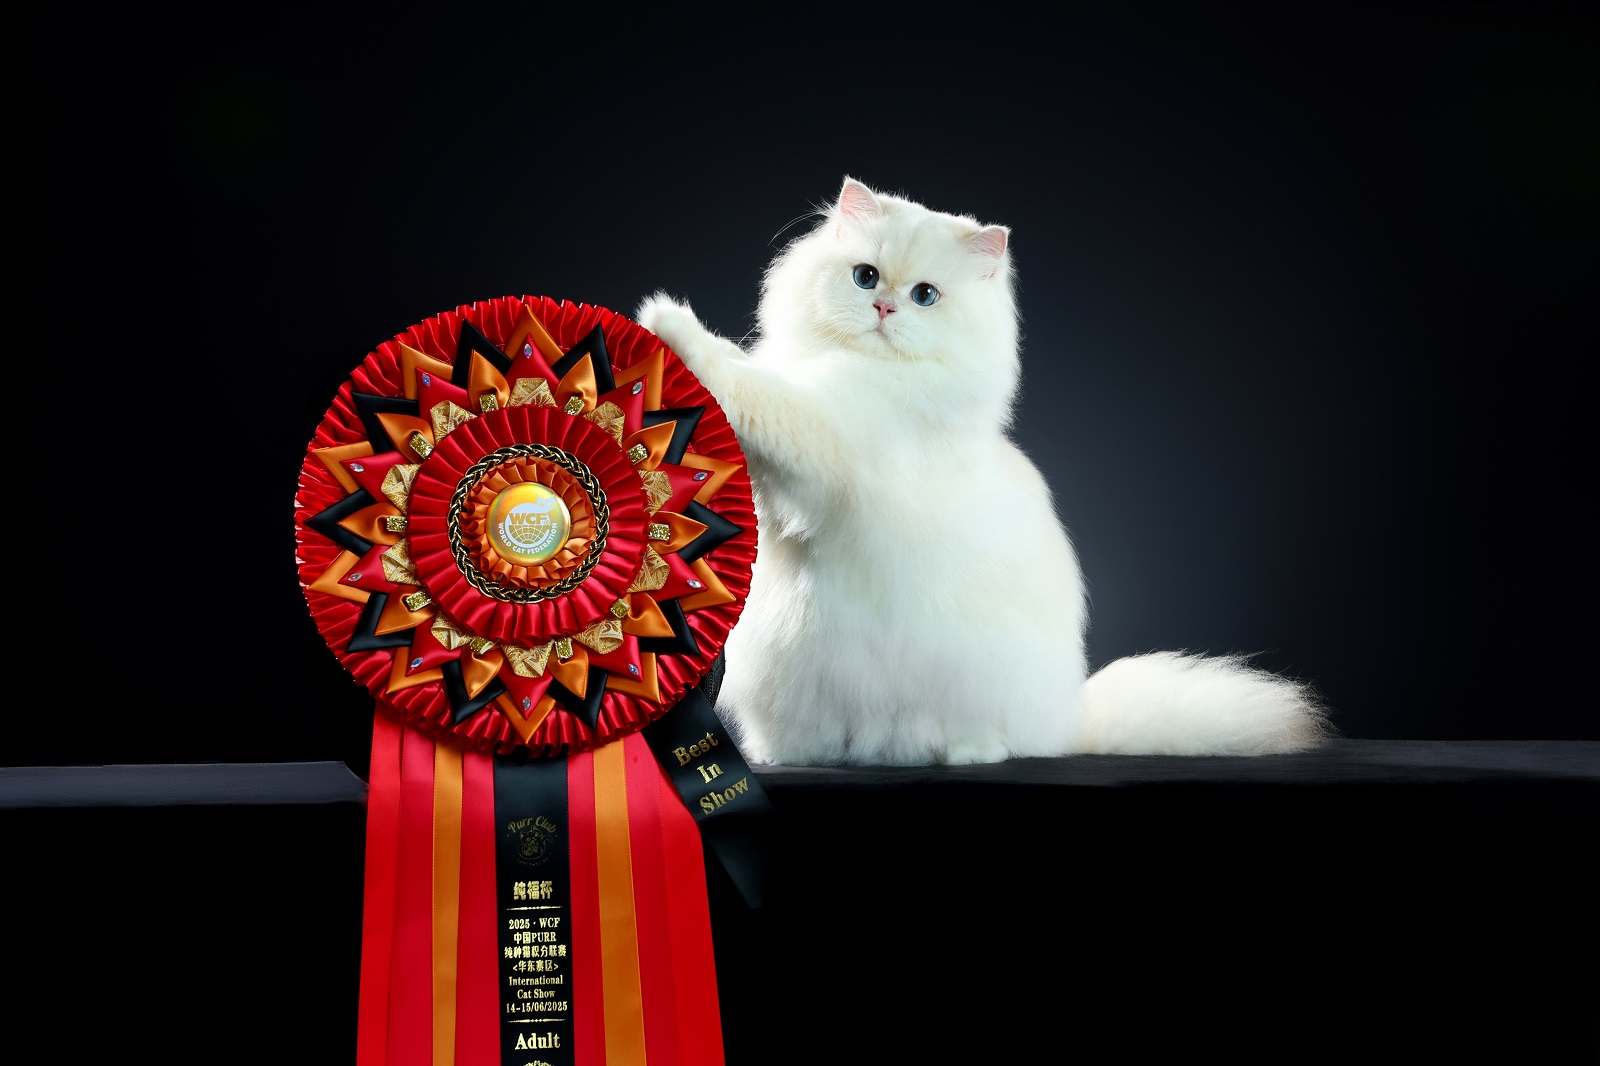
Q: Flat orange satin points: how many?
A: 10